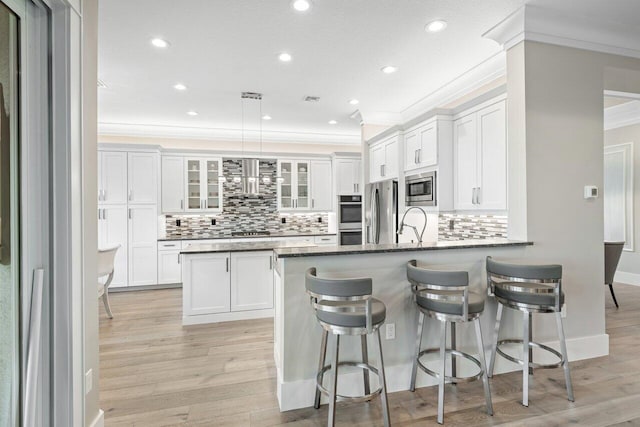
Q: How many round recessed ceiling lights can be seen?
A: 10